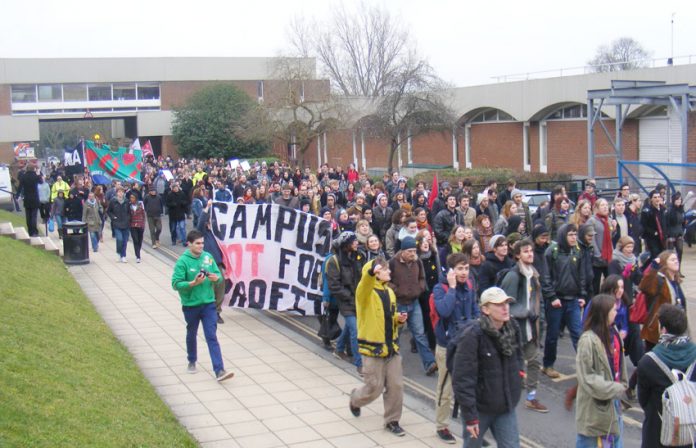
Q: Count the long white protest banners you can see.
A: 1